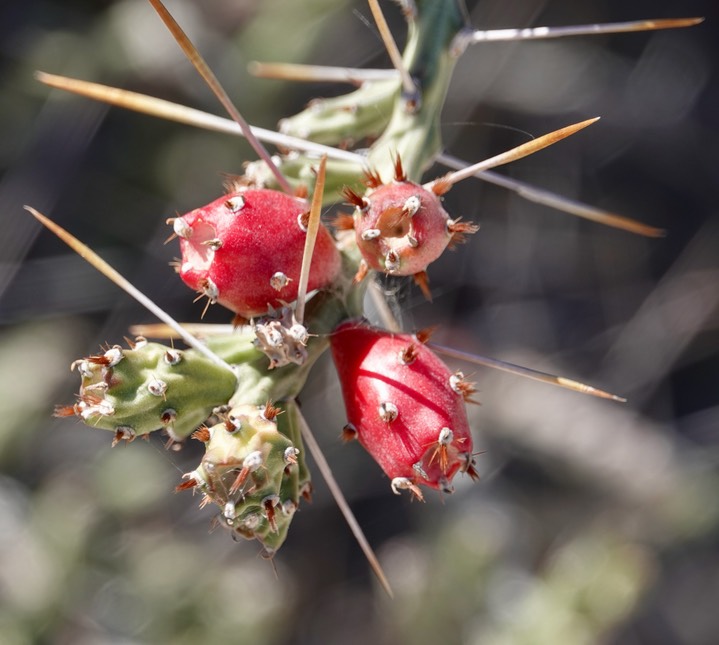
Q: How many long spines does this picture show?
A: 12